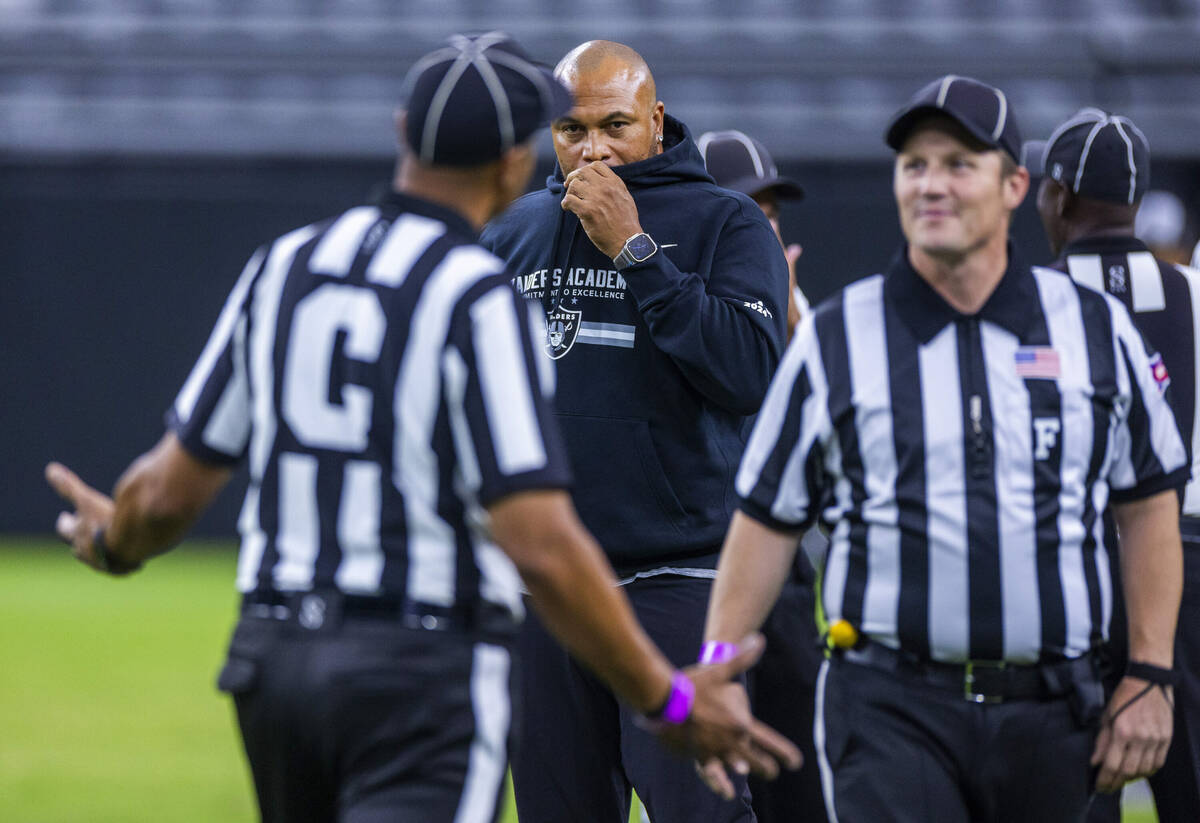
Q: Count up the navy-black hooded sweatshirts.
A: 1